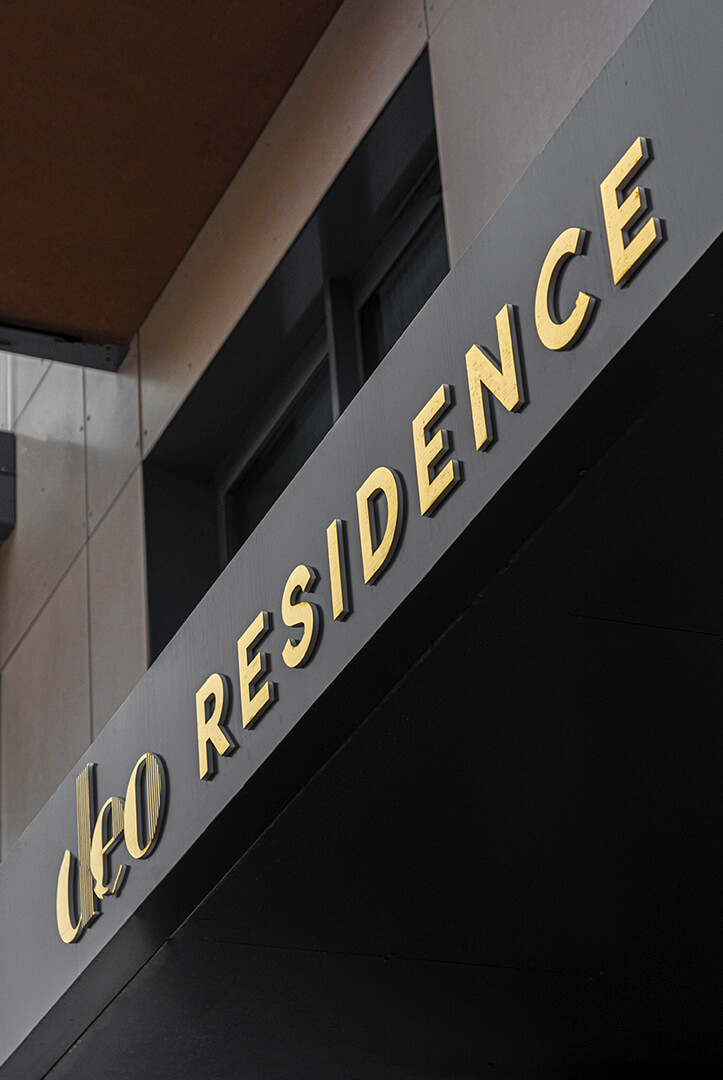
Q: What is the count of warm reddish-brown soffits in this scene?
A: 1